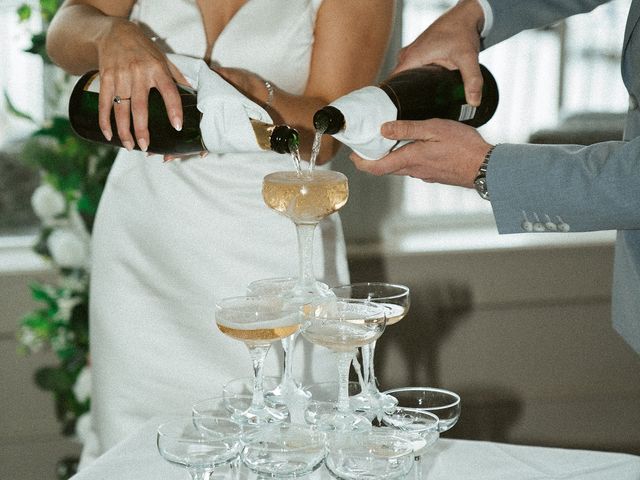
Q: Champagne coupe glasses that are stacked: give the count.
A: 14